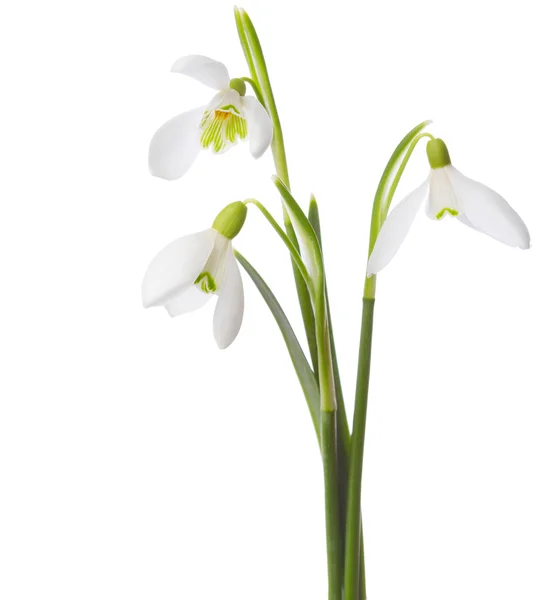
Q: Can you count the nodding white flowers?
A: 3